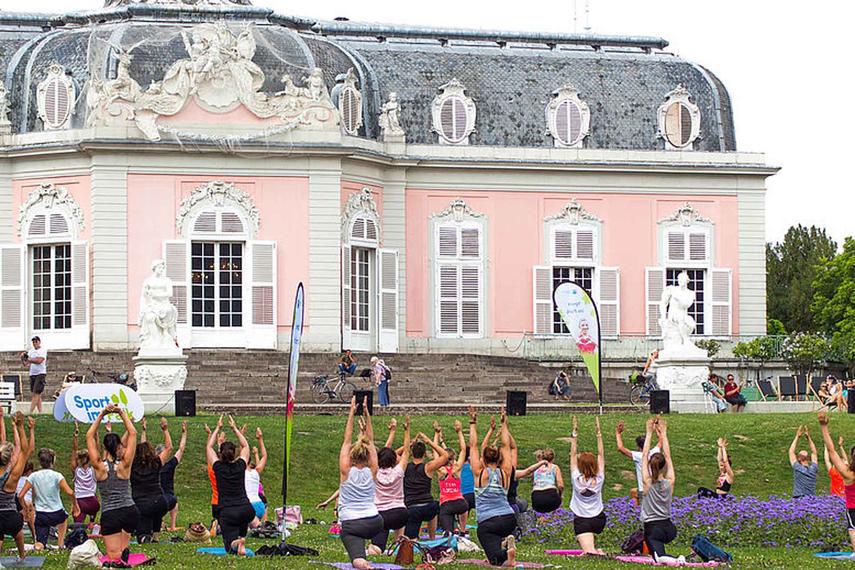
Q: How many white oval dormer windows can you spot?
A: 5